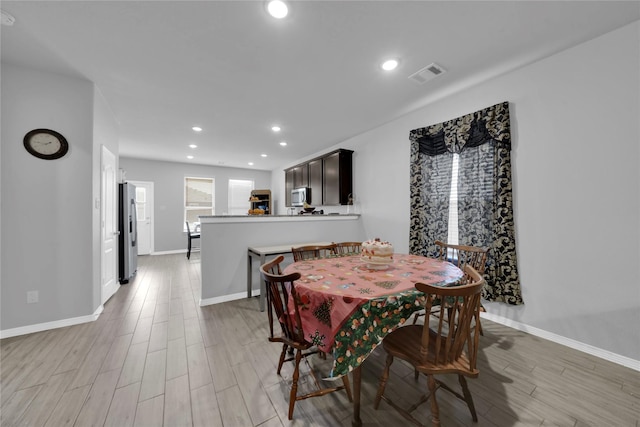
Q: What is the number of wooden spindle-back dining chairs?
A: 5